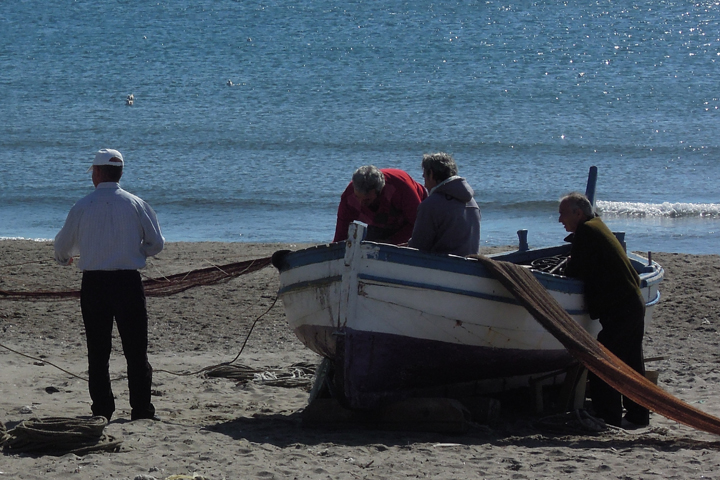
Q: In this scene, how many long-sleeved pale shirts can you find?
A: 1